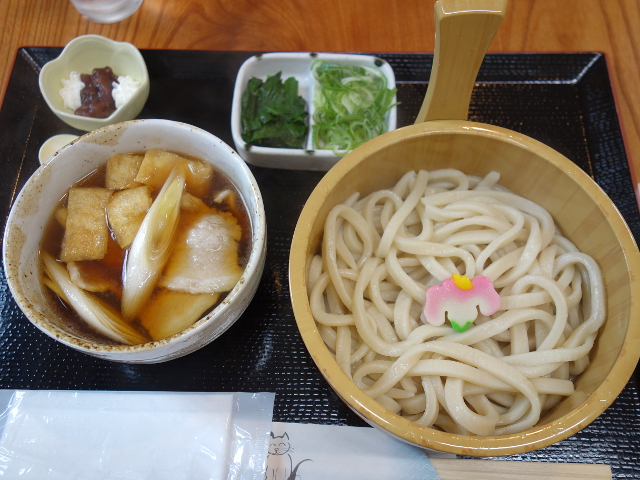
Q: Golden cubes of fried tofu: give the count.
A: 4